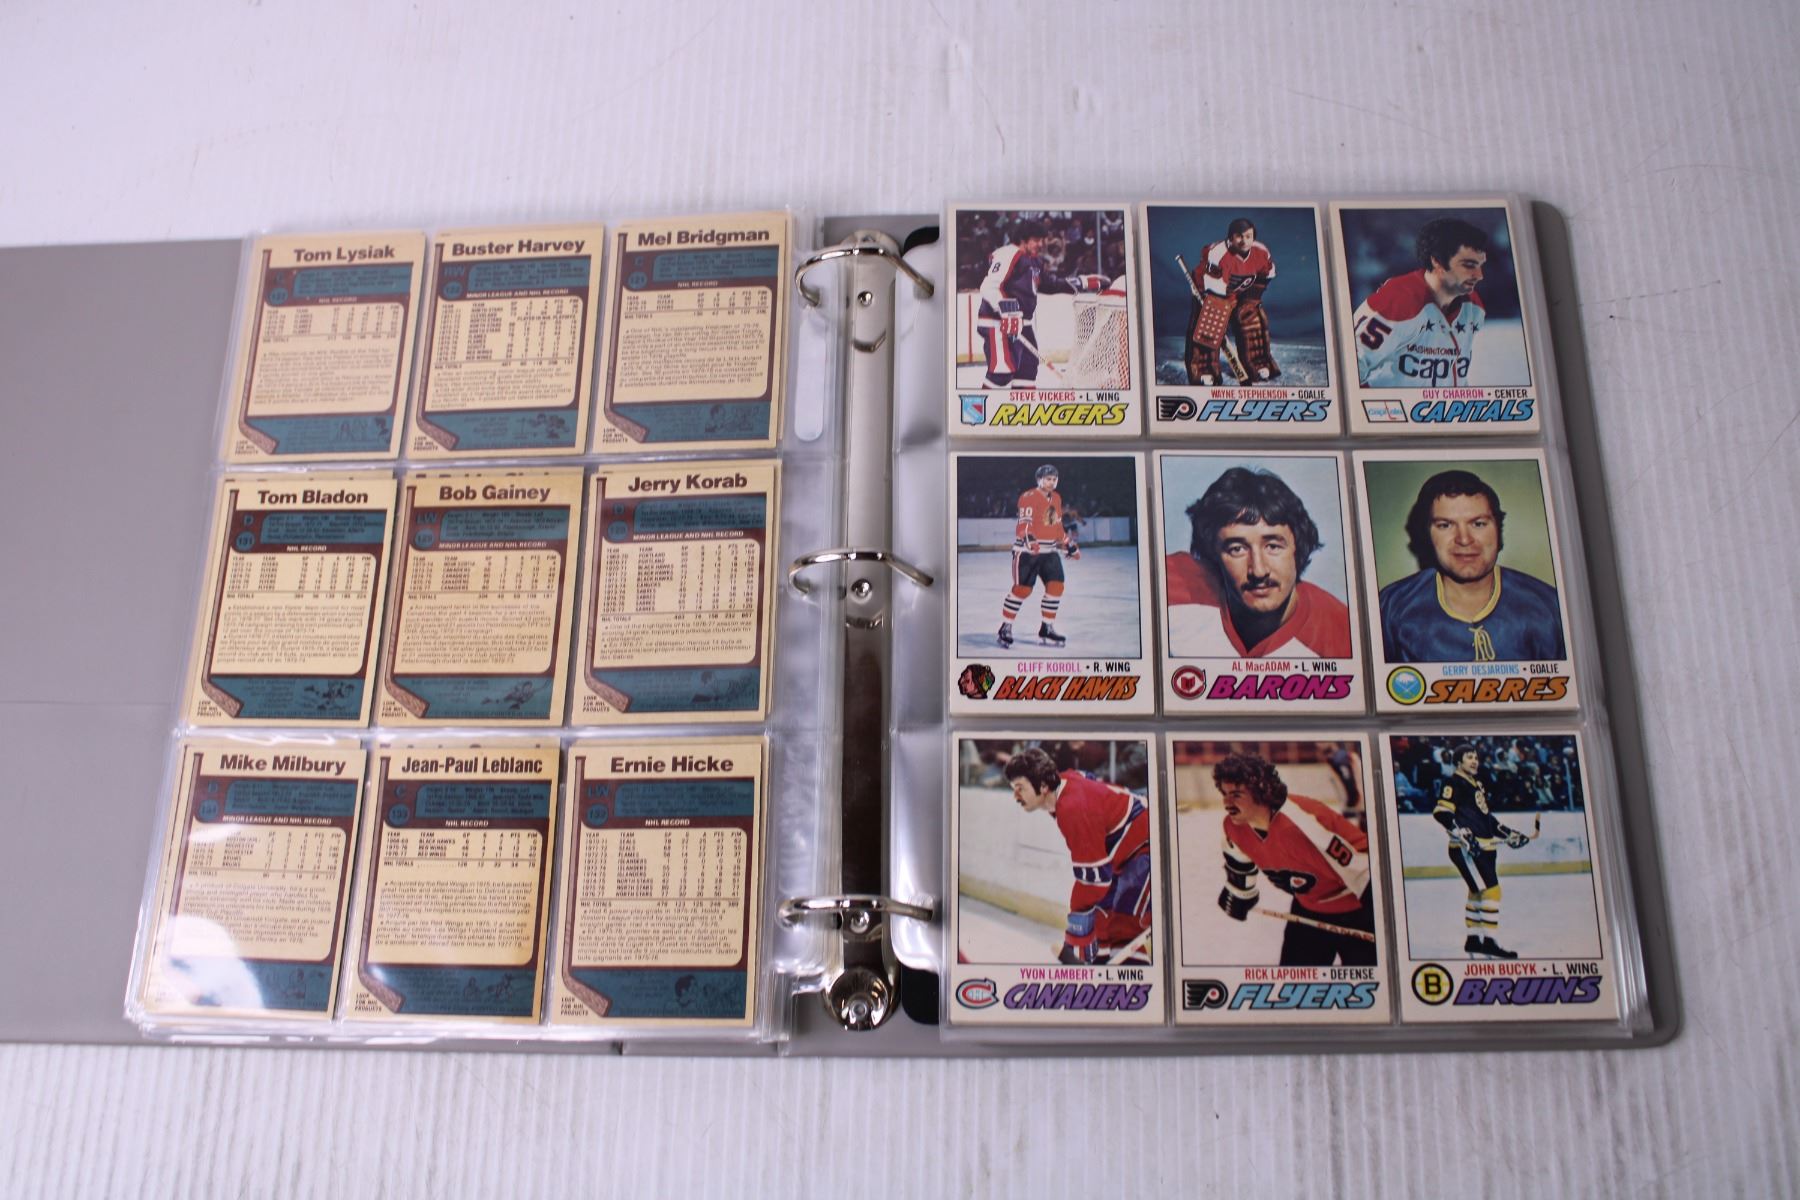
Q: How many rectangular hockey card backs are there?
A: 9